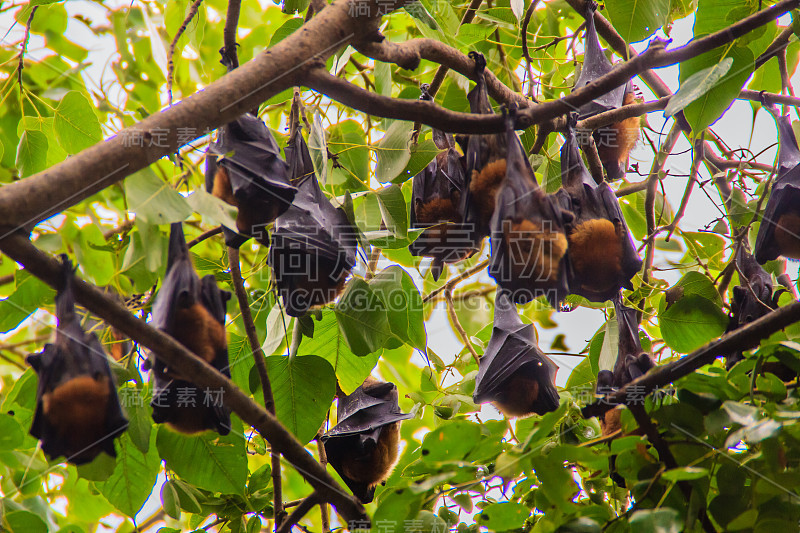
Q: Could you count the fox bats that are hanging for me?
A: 14